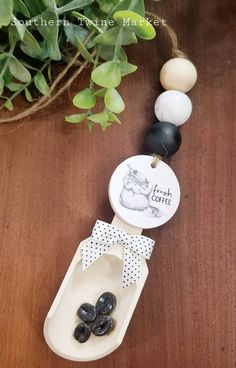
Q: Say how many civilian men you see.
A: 0